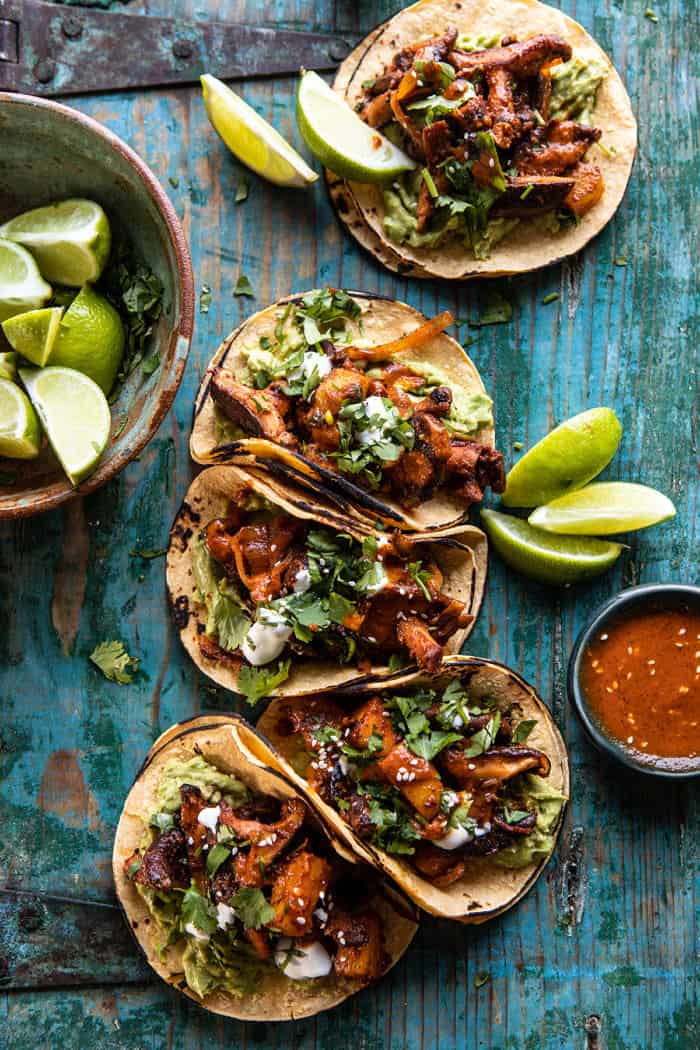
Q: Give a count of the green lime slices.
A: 12